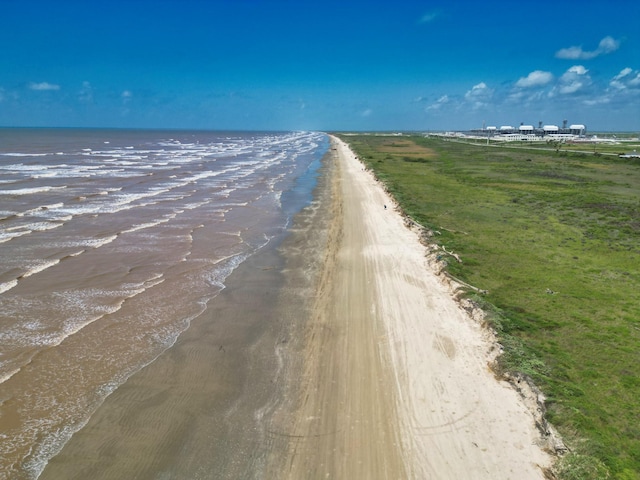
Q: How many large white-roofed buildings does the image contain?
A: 5